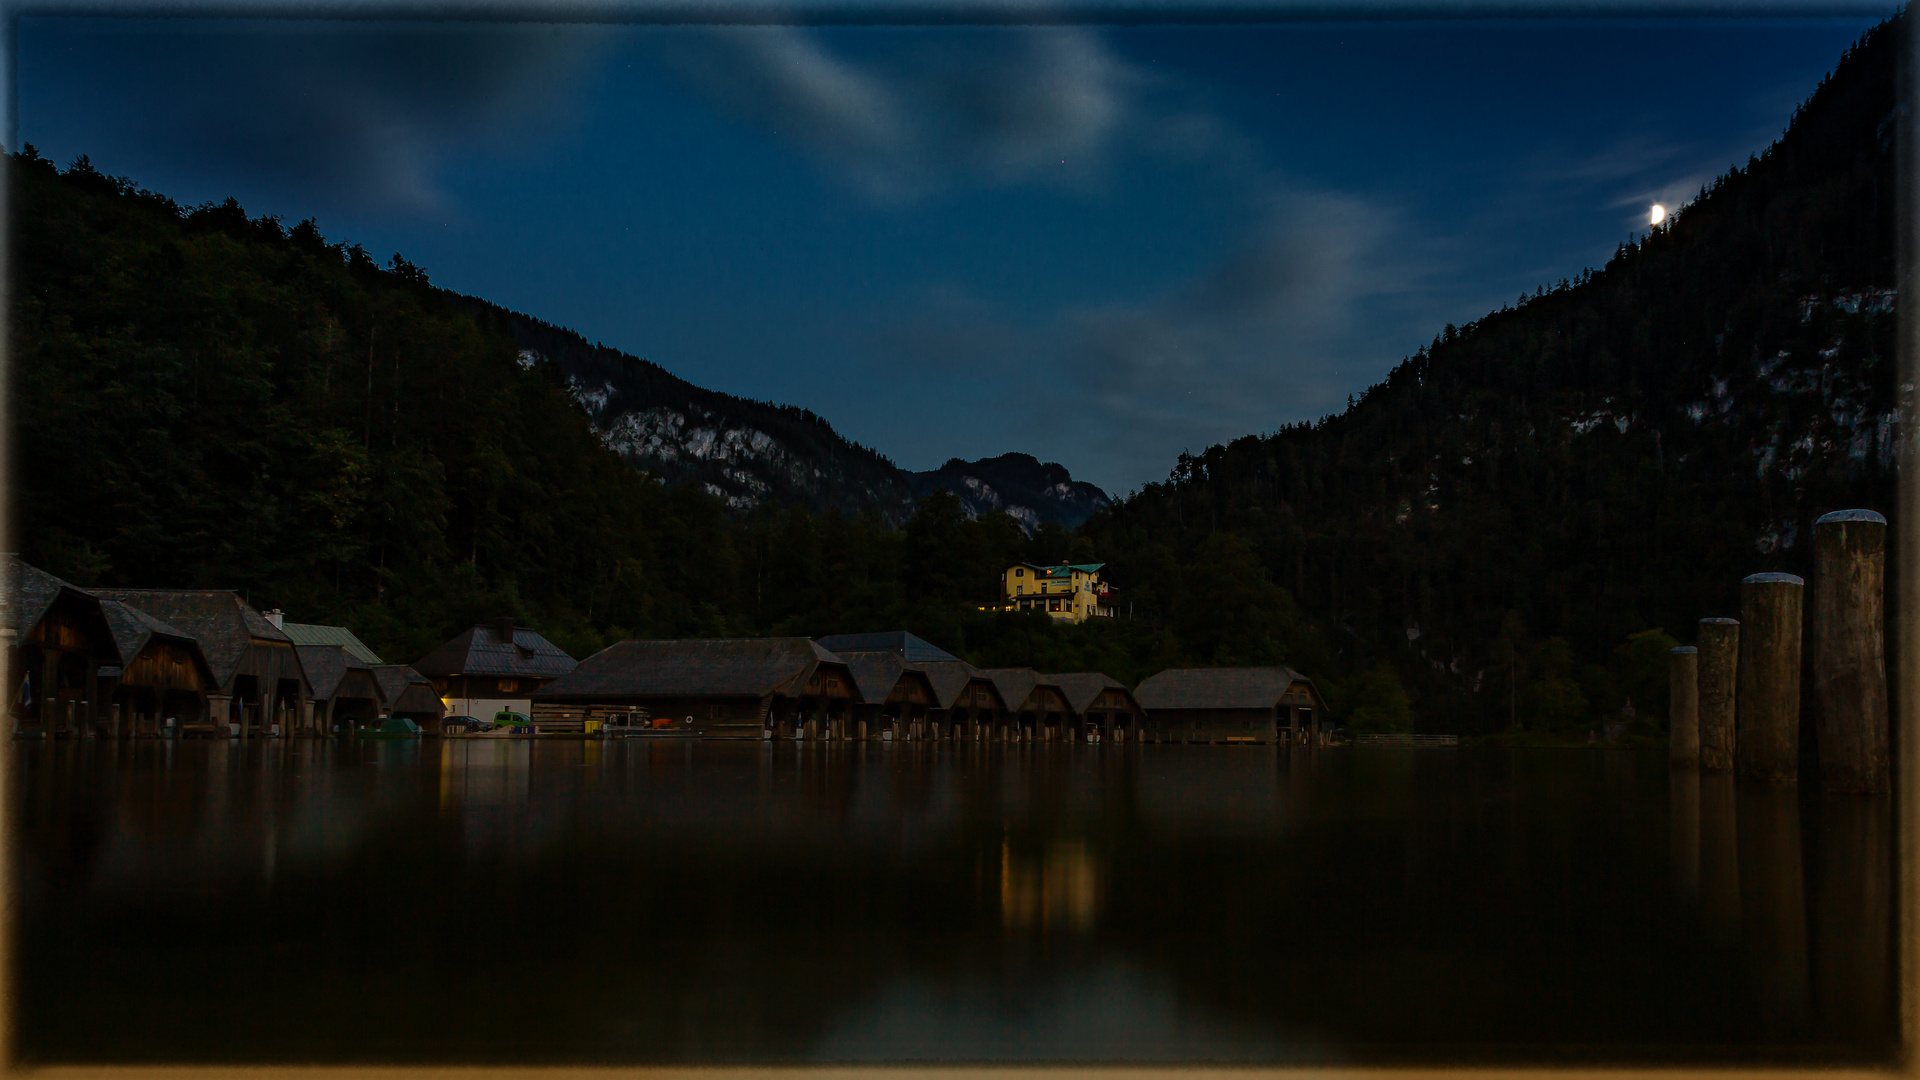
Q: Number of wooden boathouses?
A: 11